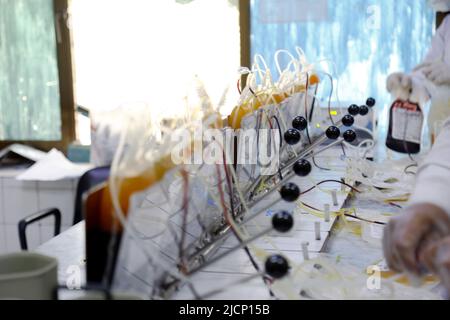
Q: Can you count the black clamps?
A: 12